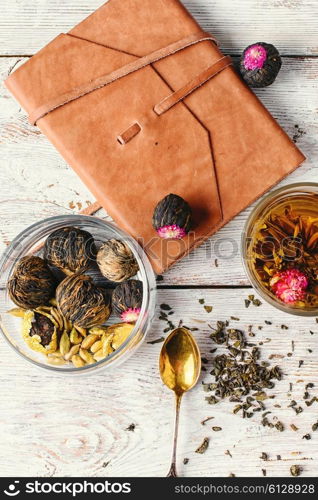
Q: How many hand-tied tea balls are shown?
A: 7